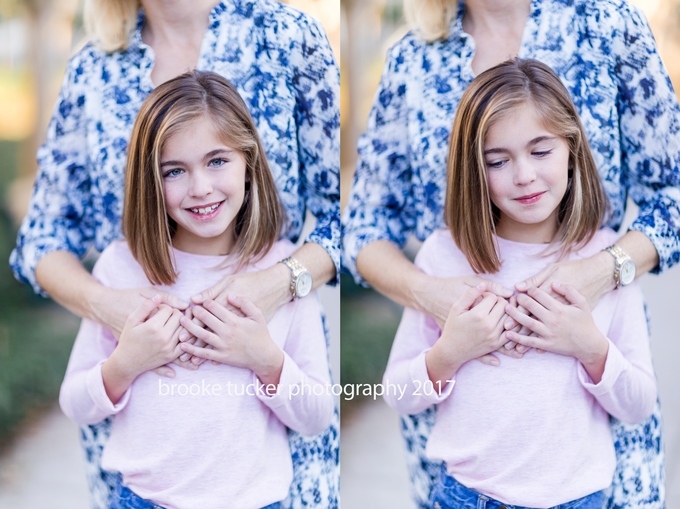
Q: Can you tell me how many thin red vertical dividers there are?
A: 0